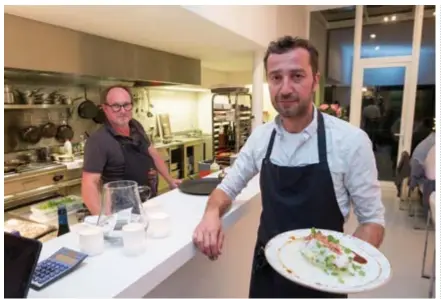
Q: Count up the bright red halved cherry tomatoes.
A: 0